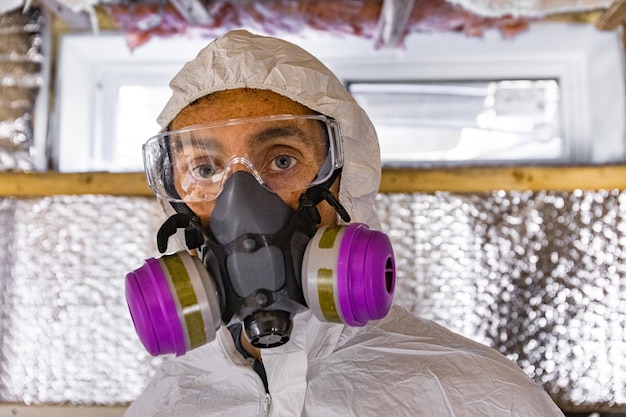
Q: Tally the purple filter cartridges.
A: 2